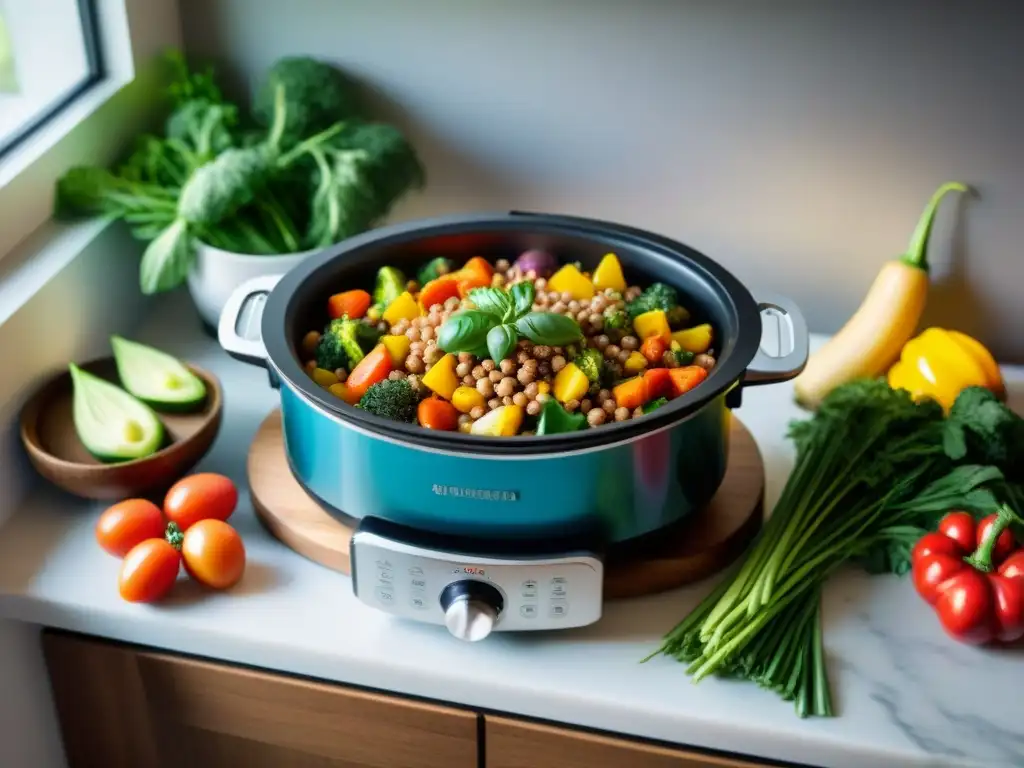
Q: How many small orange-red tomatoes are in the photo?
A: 4